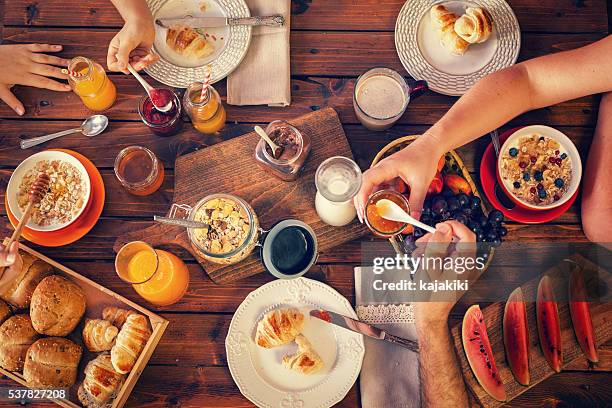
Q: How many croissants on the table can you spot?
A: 9